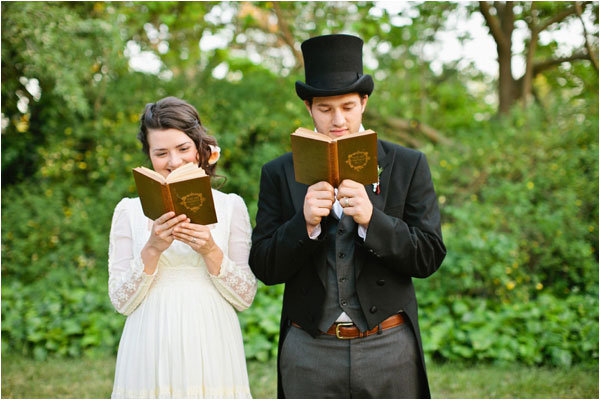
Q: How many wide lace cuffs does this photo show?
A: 2